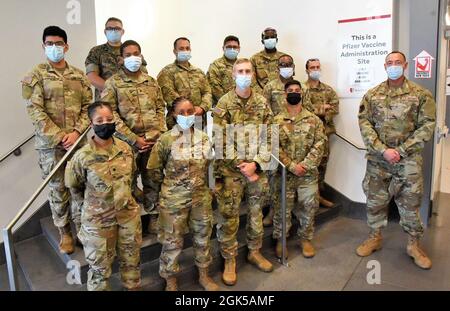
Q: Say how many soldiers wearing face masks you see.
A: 13